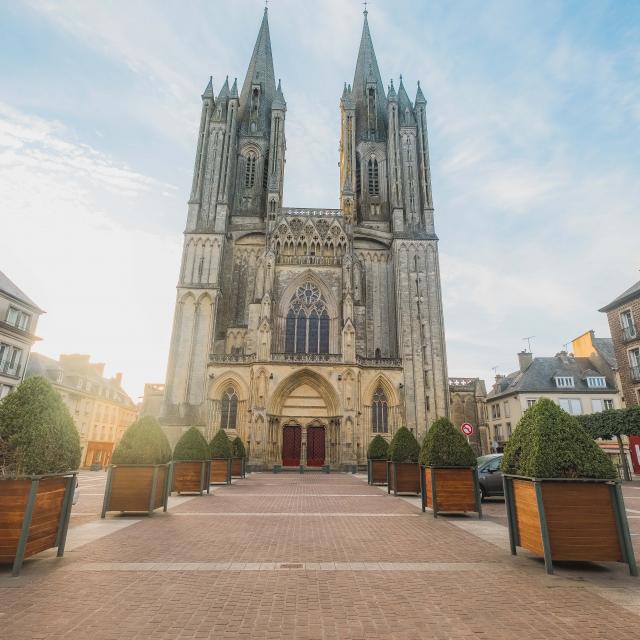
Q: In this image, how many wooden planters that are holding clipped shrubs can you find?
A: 9